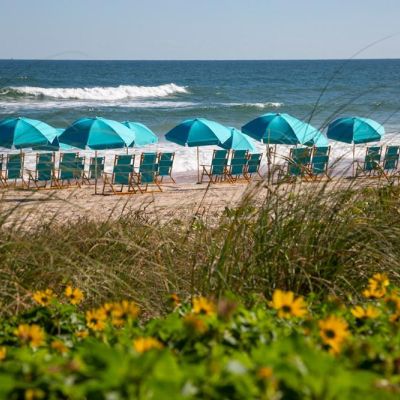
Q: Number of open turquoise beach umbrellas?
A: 9